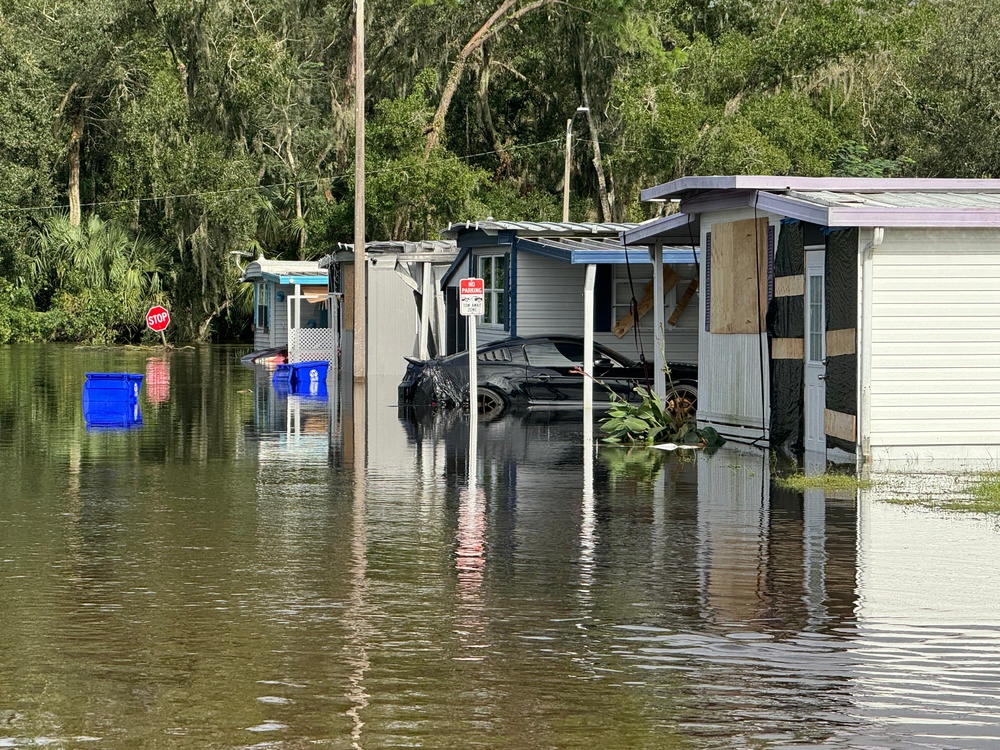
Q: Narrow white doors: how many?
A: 1